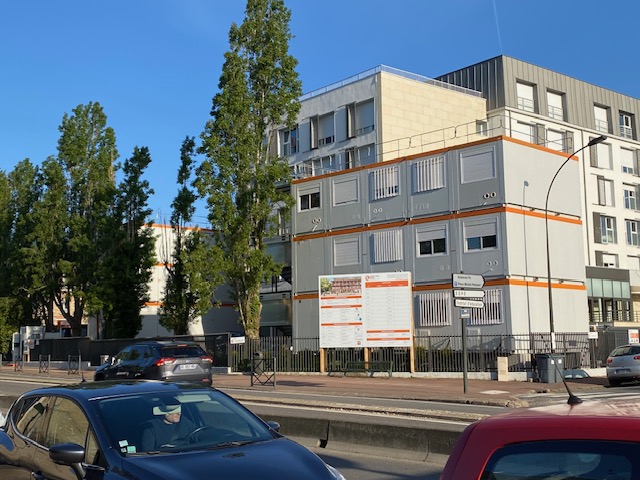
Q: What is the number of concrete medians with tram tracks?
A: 1